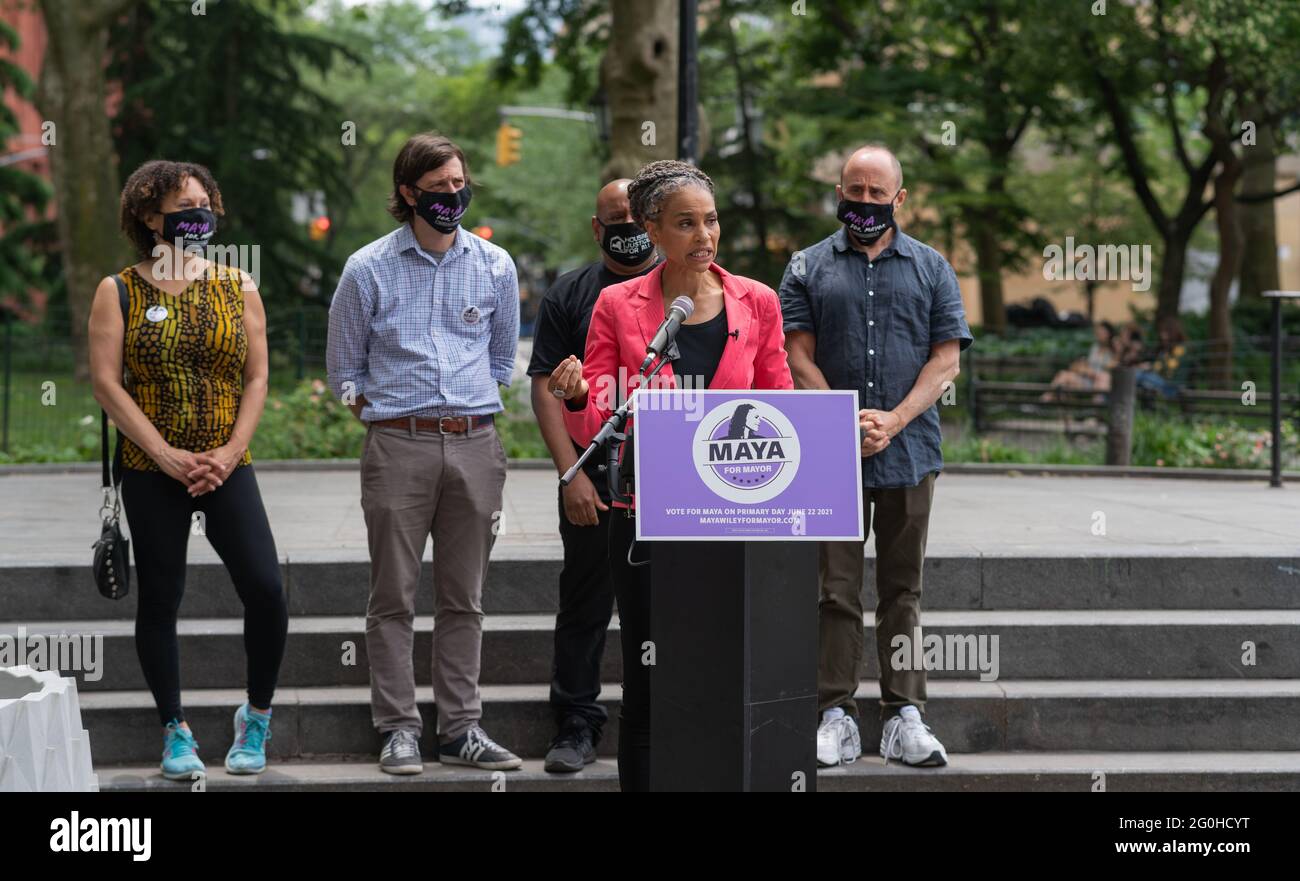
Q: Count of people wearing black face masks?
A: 4